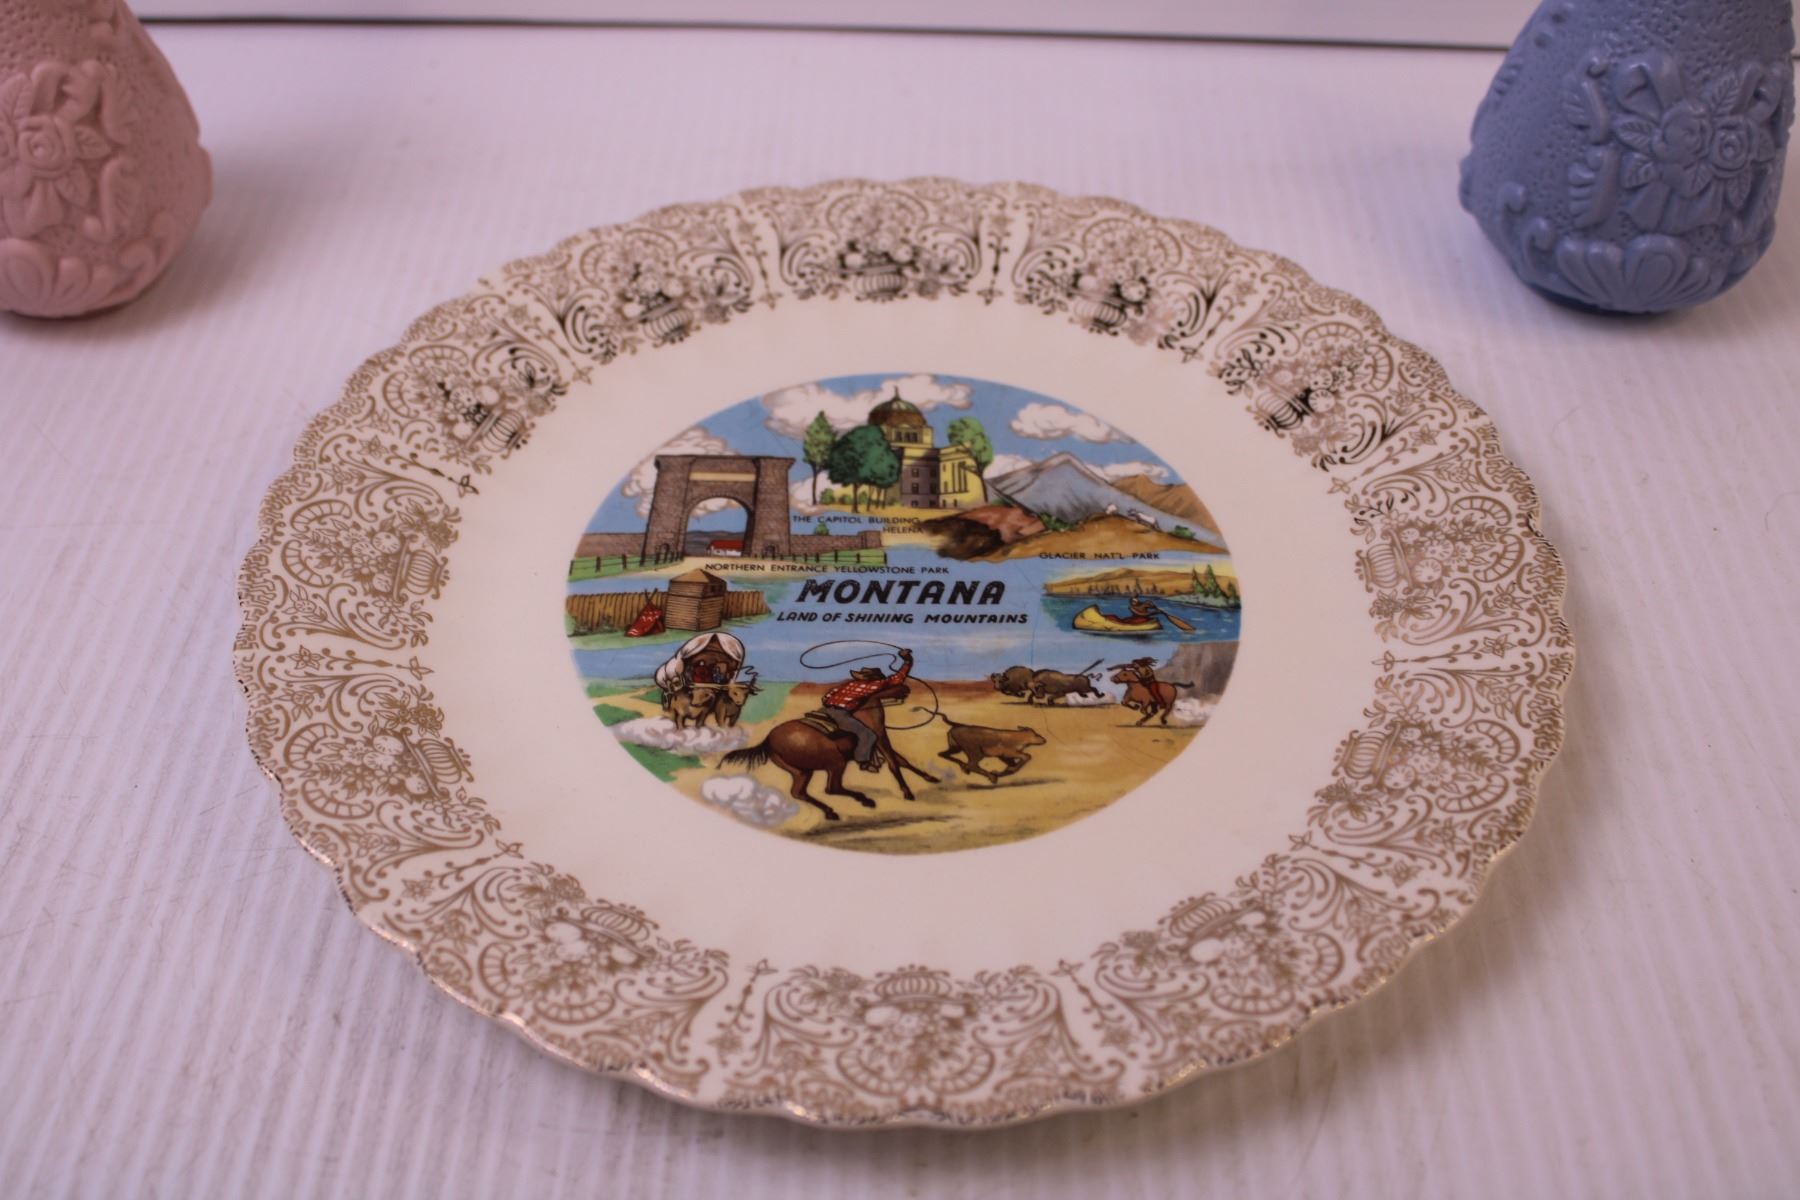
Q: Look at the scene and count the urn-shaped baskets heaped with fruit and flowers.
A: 12